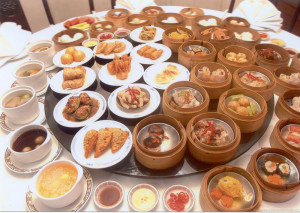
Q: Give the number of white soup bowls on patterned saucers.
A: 5